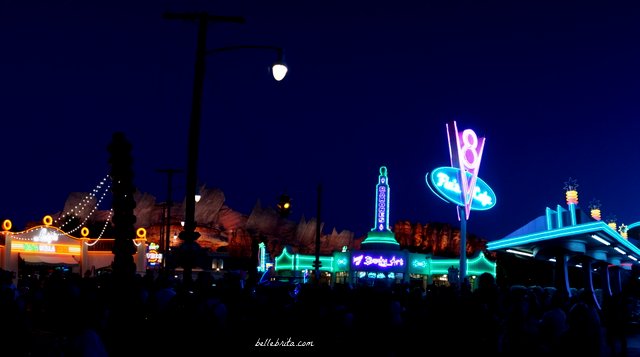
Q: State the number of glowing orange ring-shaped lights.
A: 4